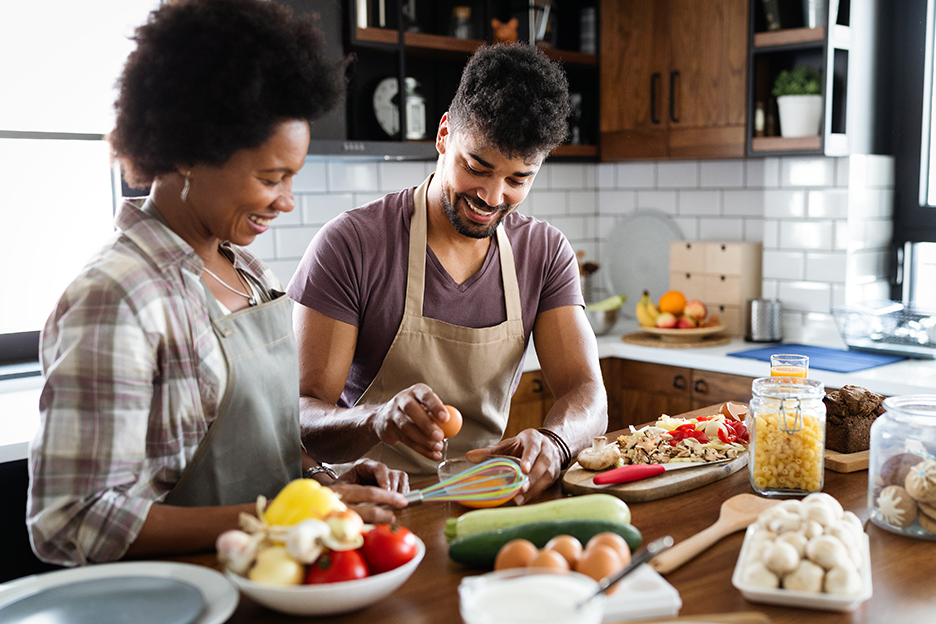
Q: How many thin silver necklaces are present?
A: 1